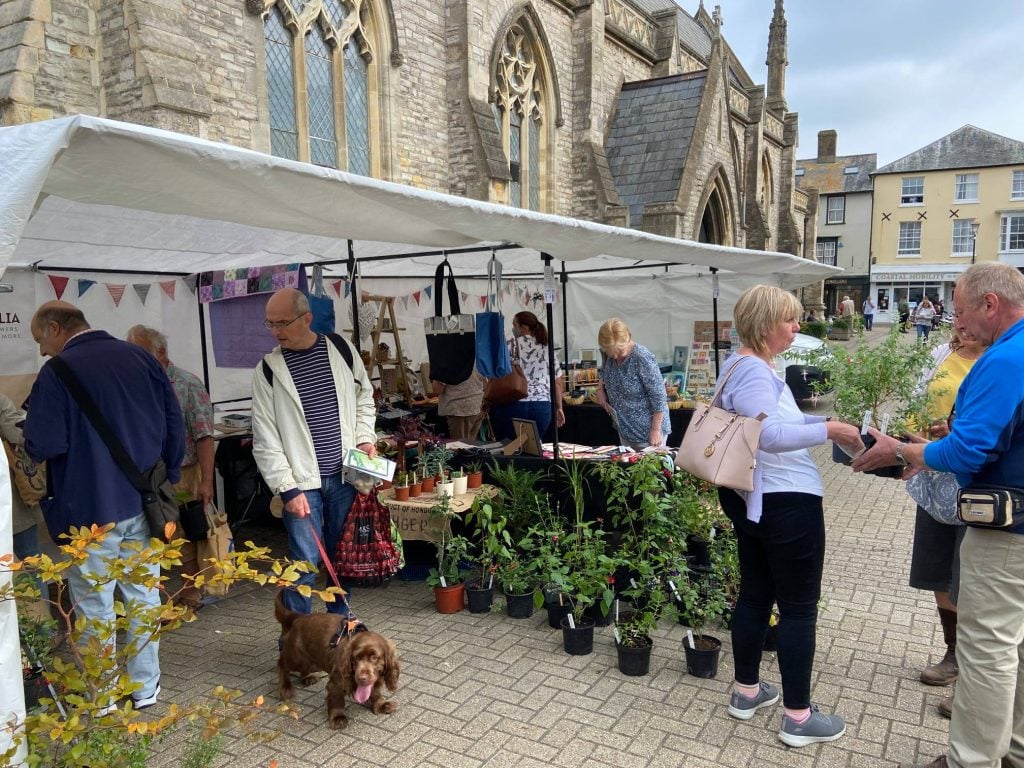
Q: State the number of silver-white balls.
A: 0